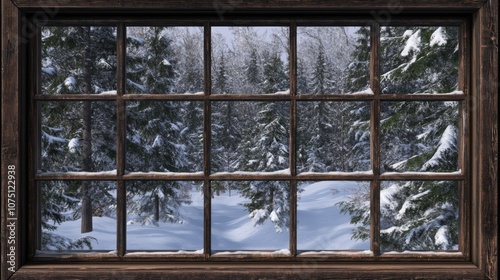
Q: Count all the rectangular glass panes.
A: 15